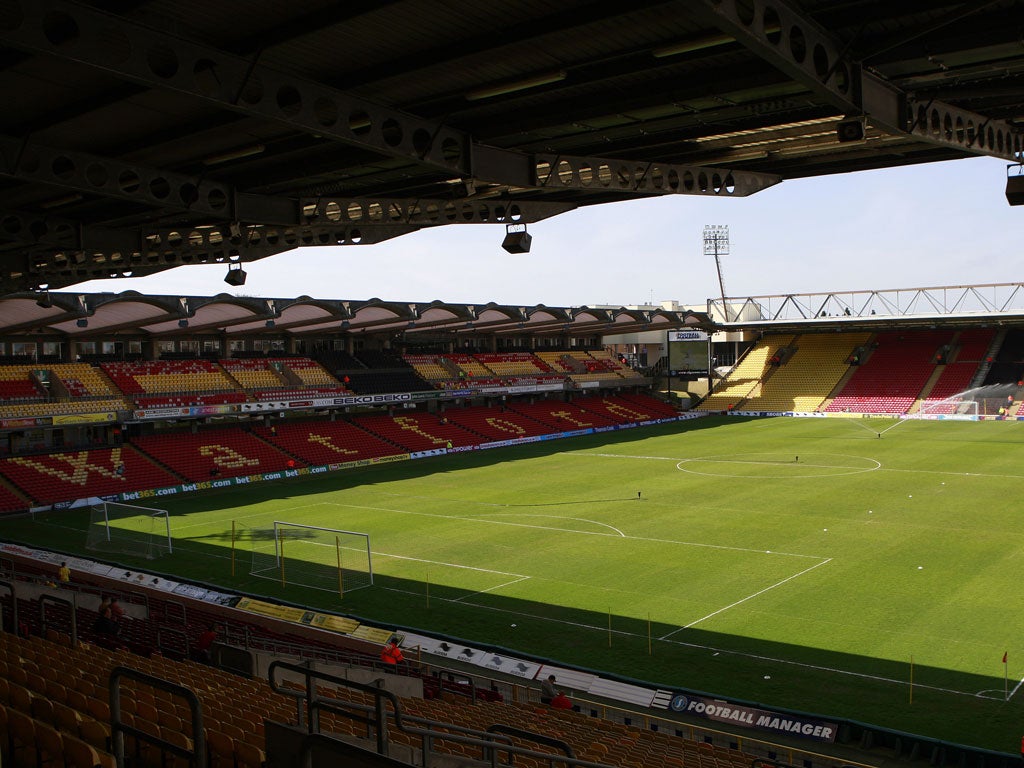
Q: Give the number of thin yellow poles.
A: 7